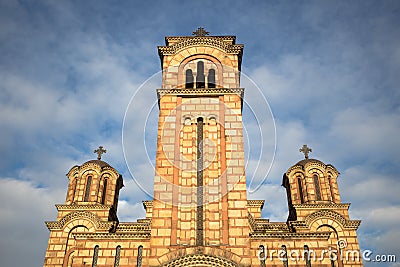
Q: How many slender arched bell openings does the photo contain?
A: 3